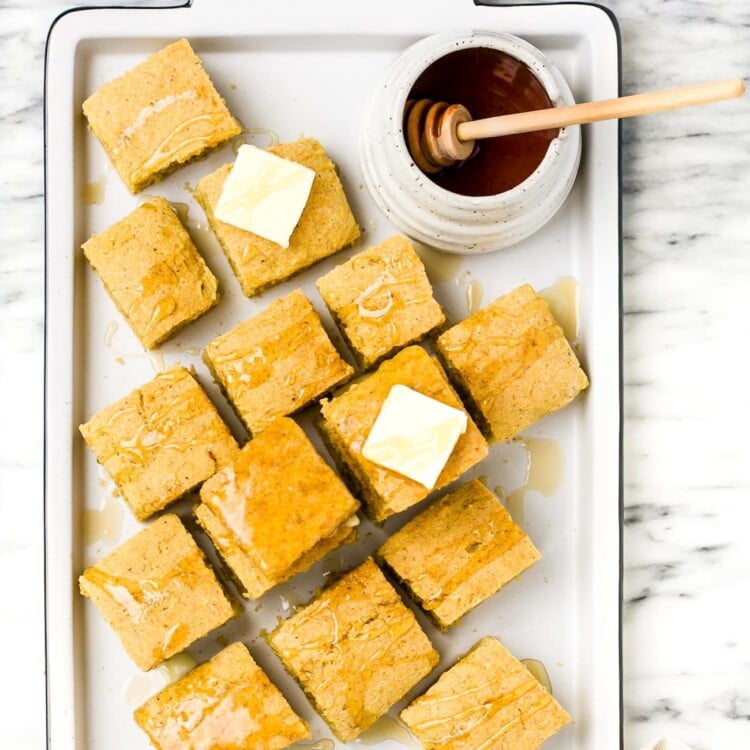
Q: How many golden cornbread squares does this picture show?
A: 14